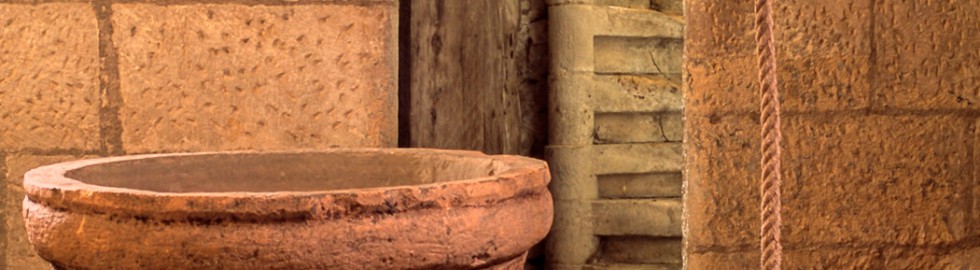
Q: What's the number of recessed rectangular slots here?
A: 4